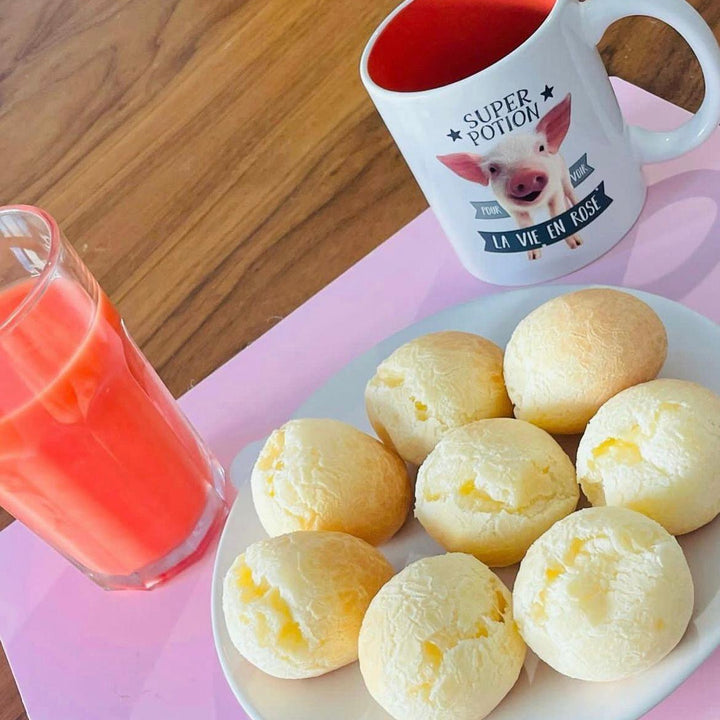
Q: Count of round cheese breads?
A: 8